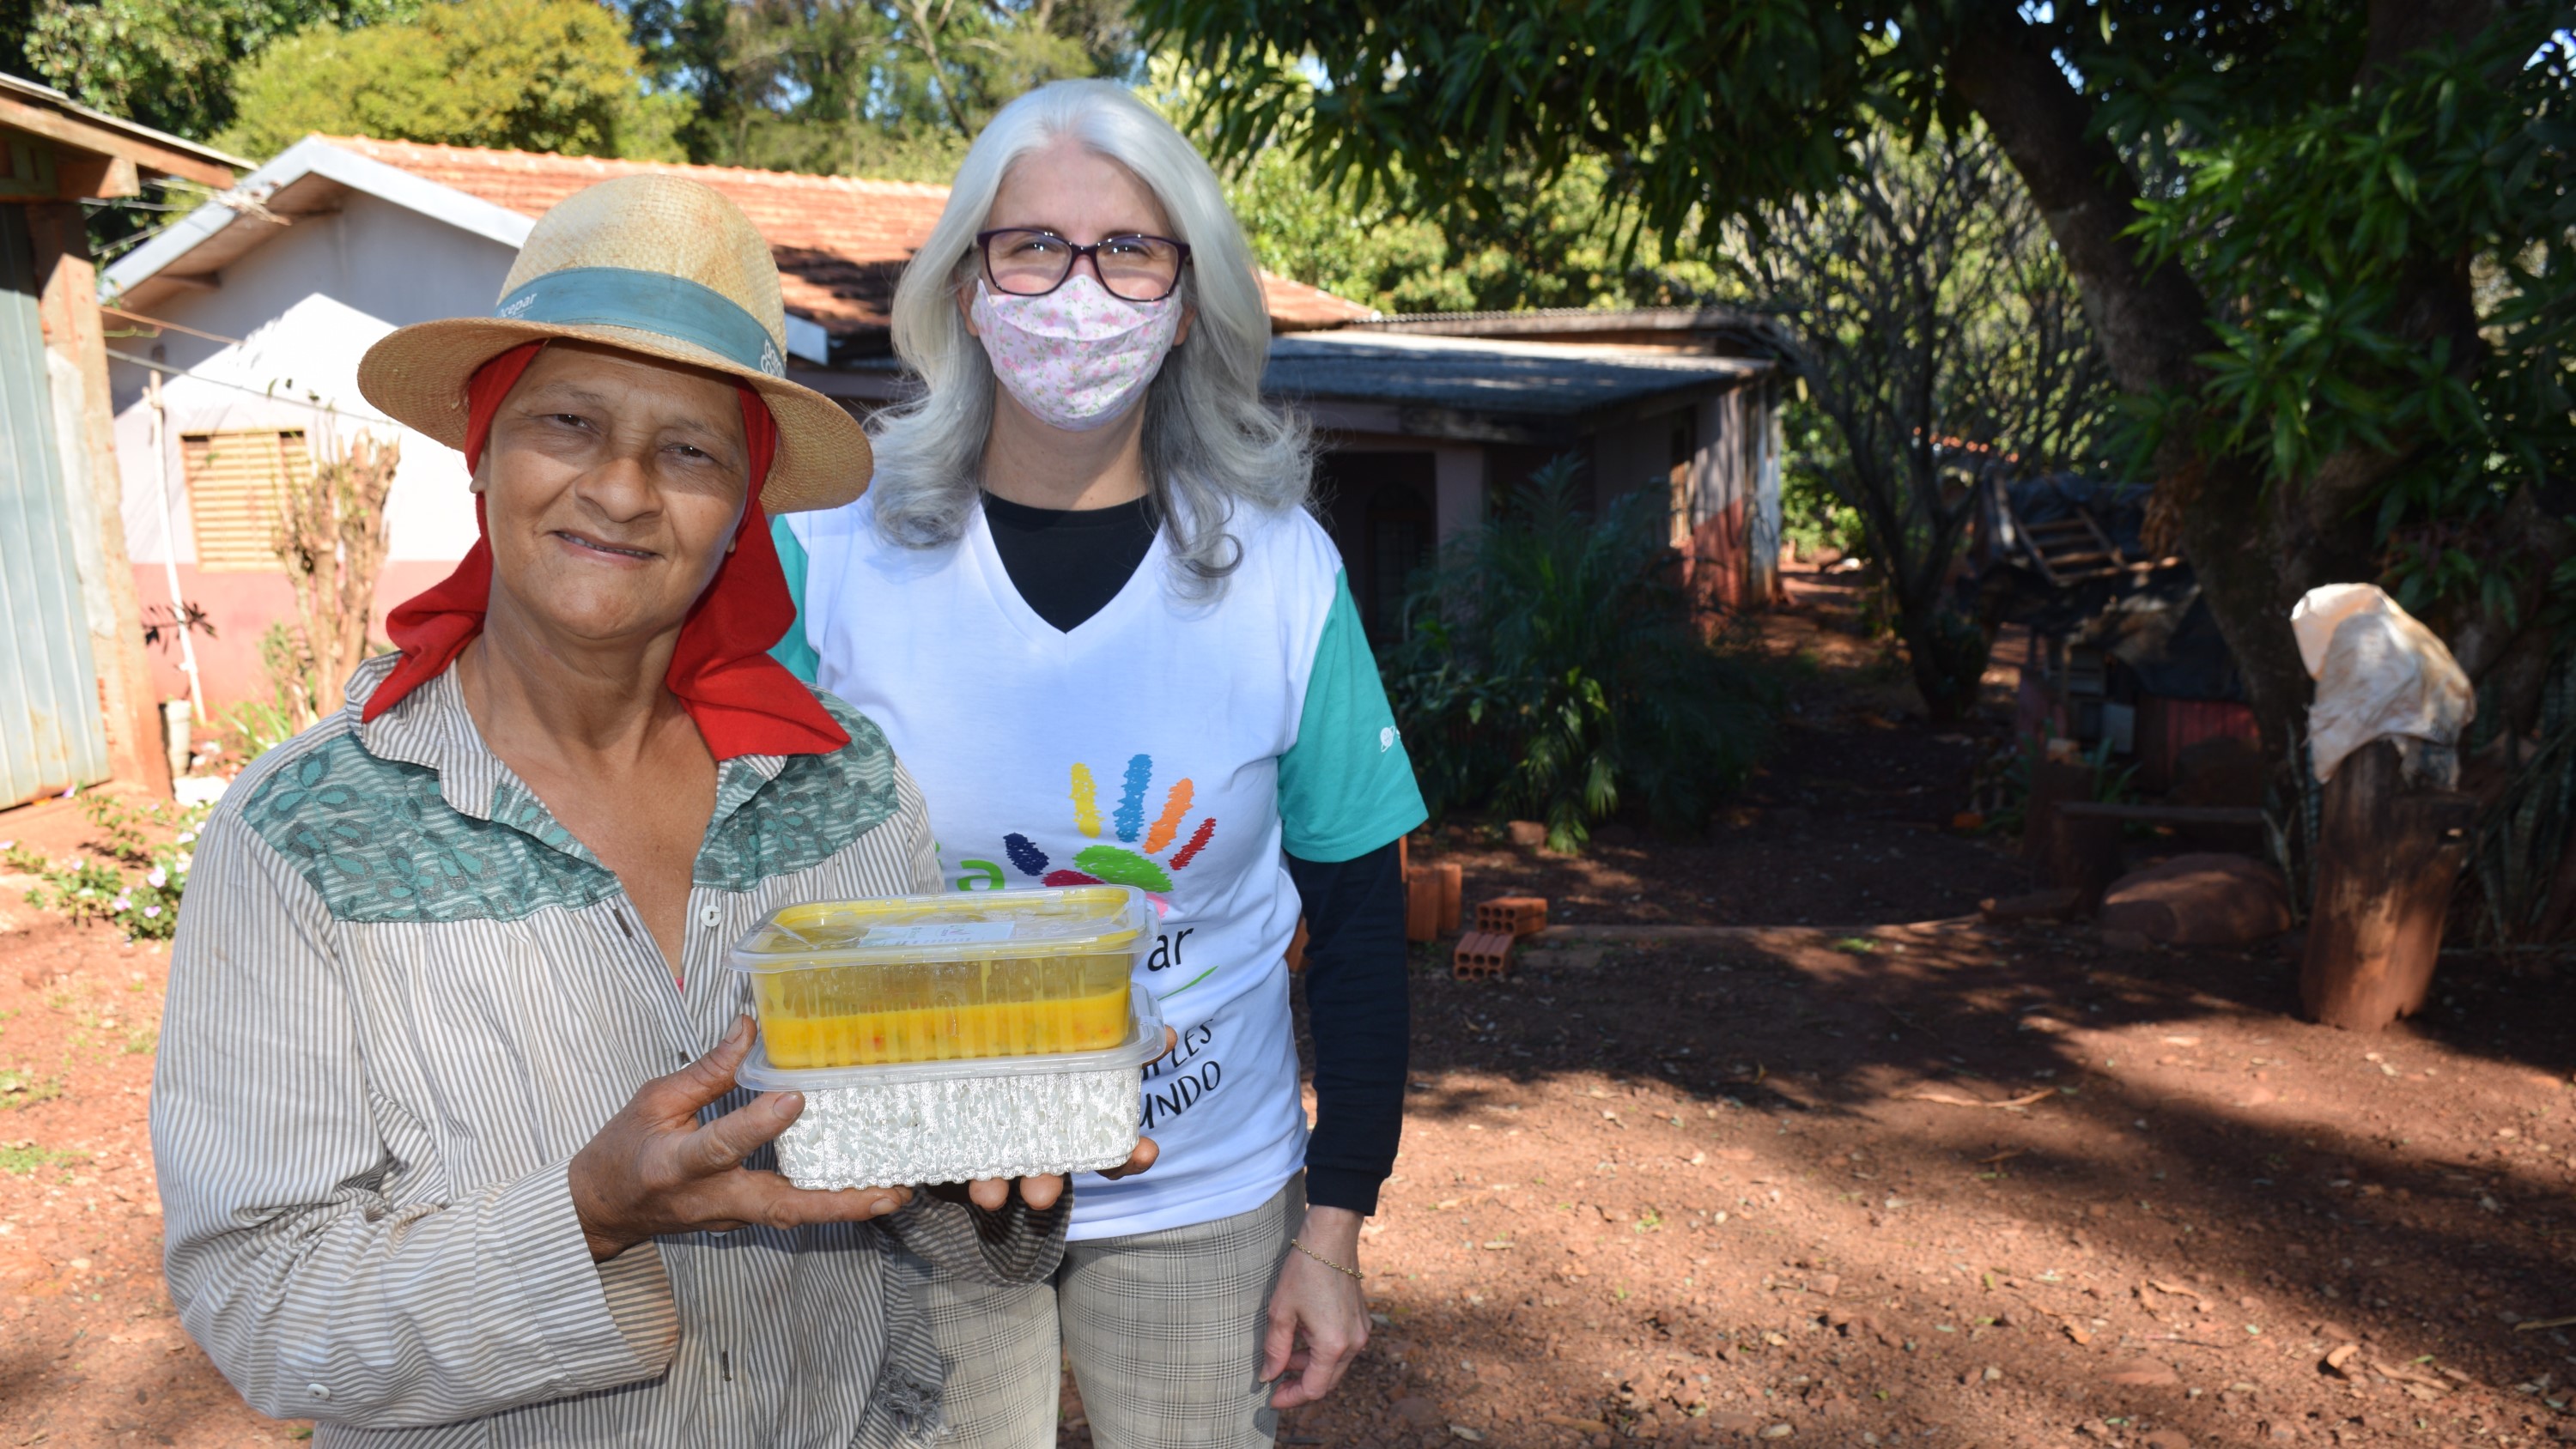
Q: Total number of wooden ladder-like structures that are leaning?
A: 1